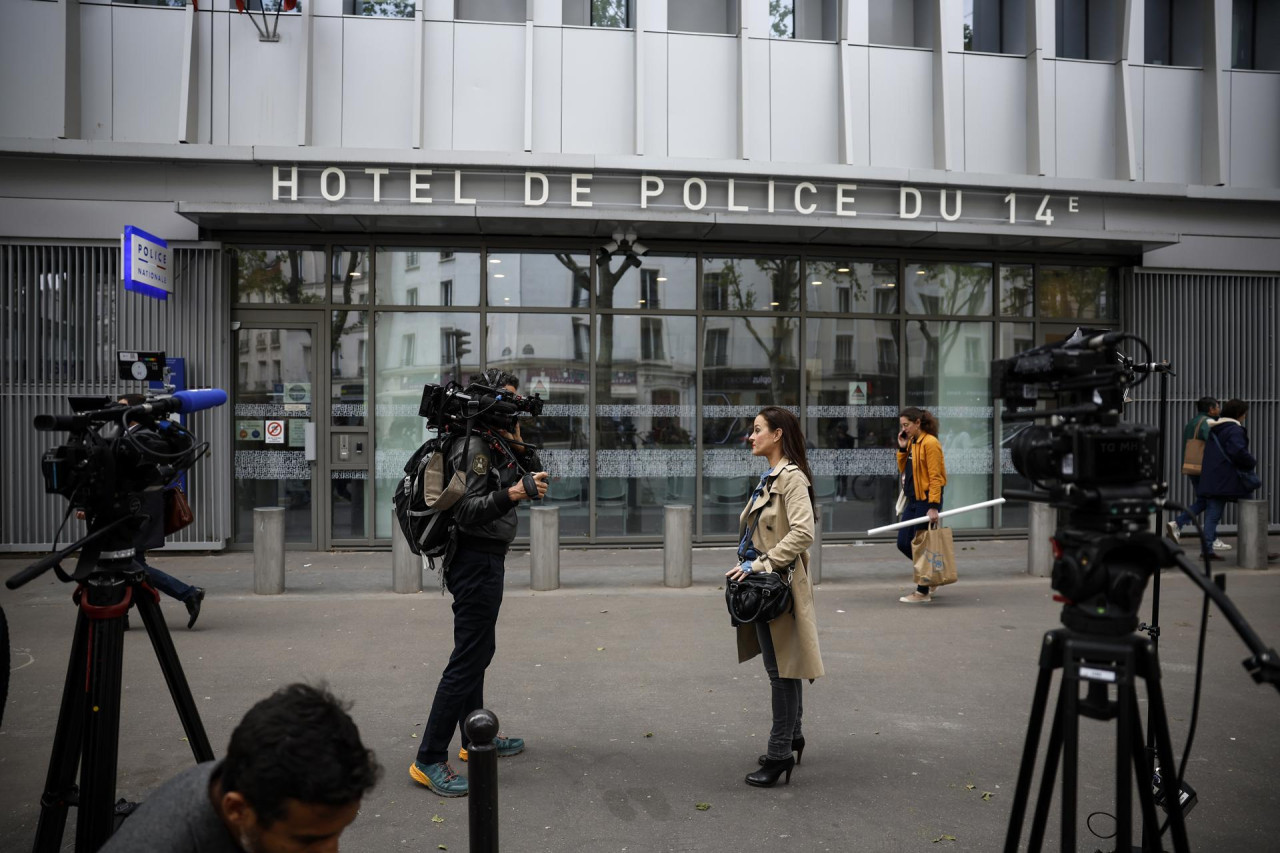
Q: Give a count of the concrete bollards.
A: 7